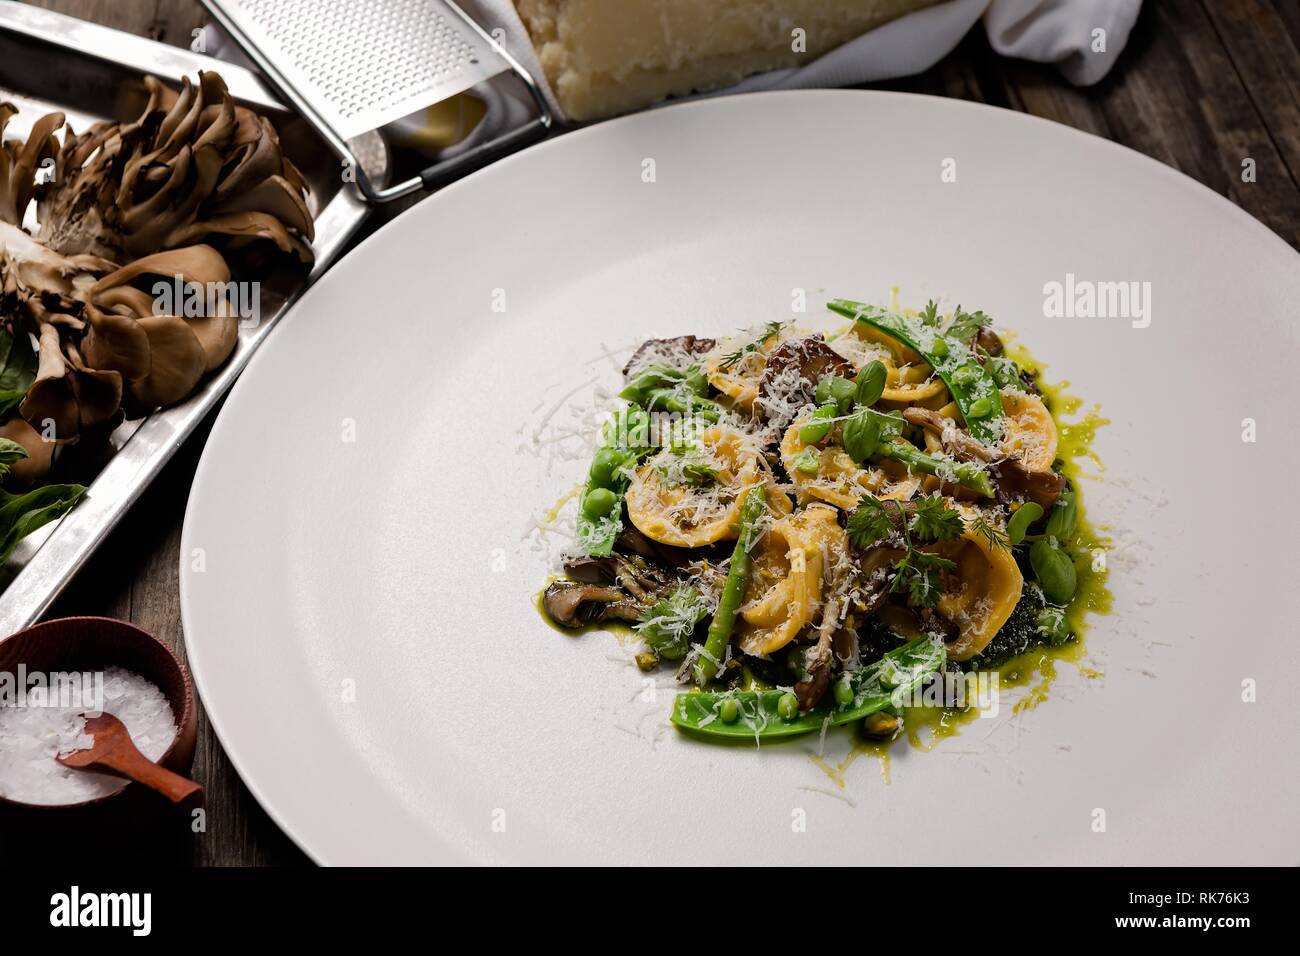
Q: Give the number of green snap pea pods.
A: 3